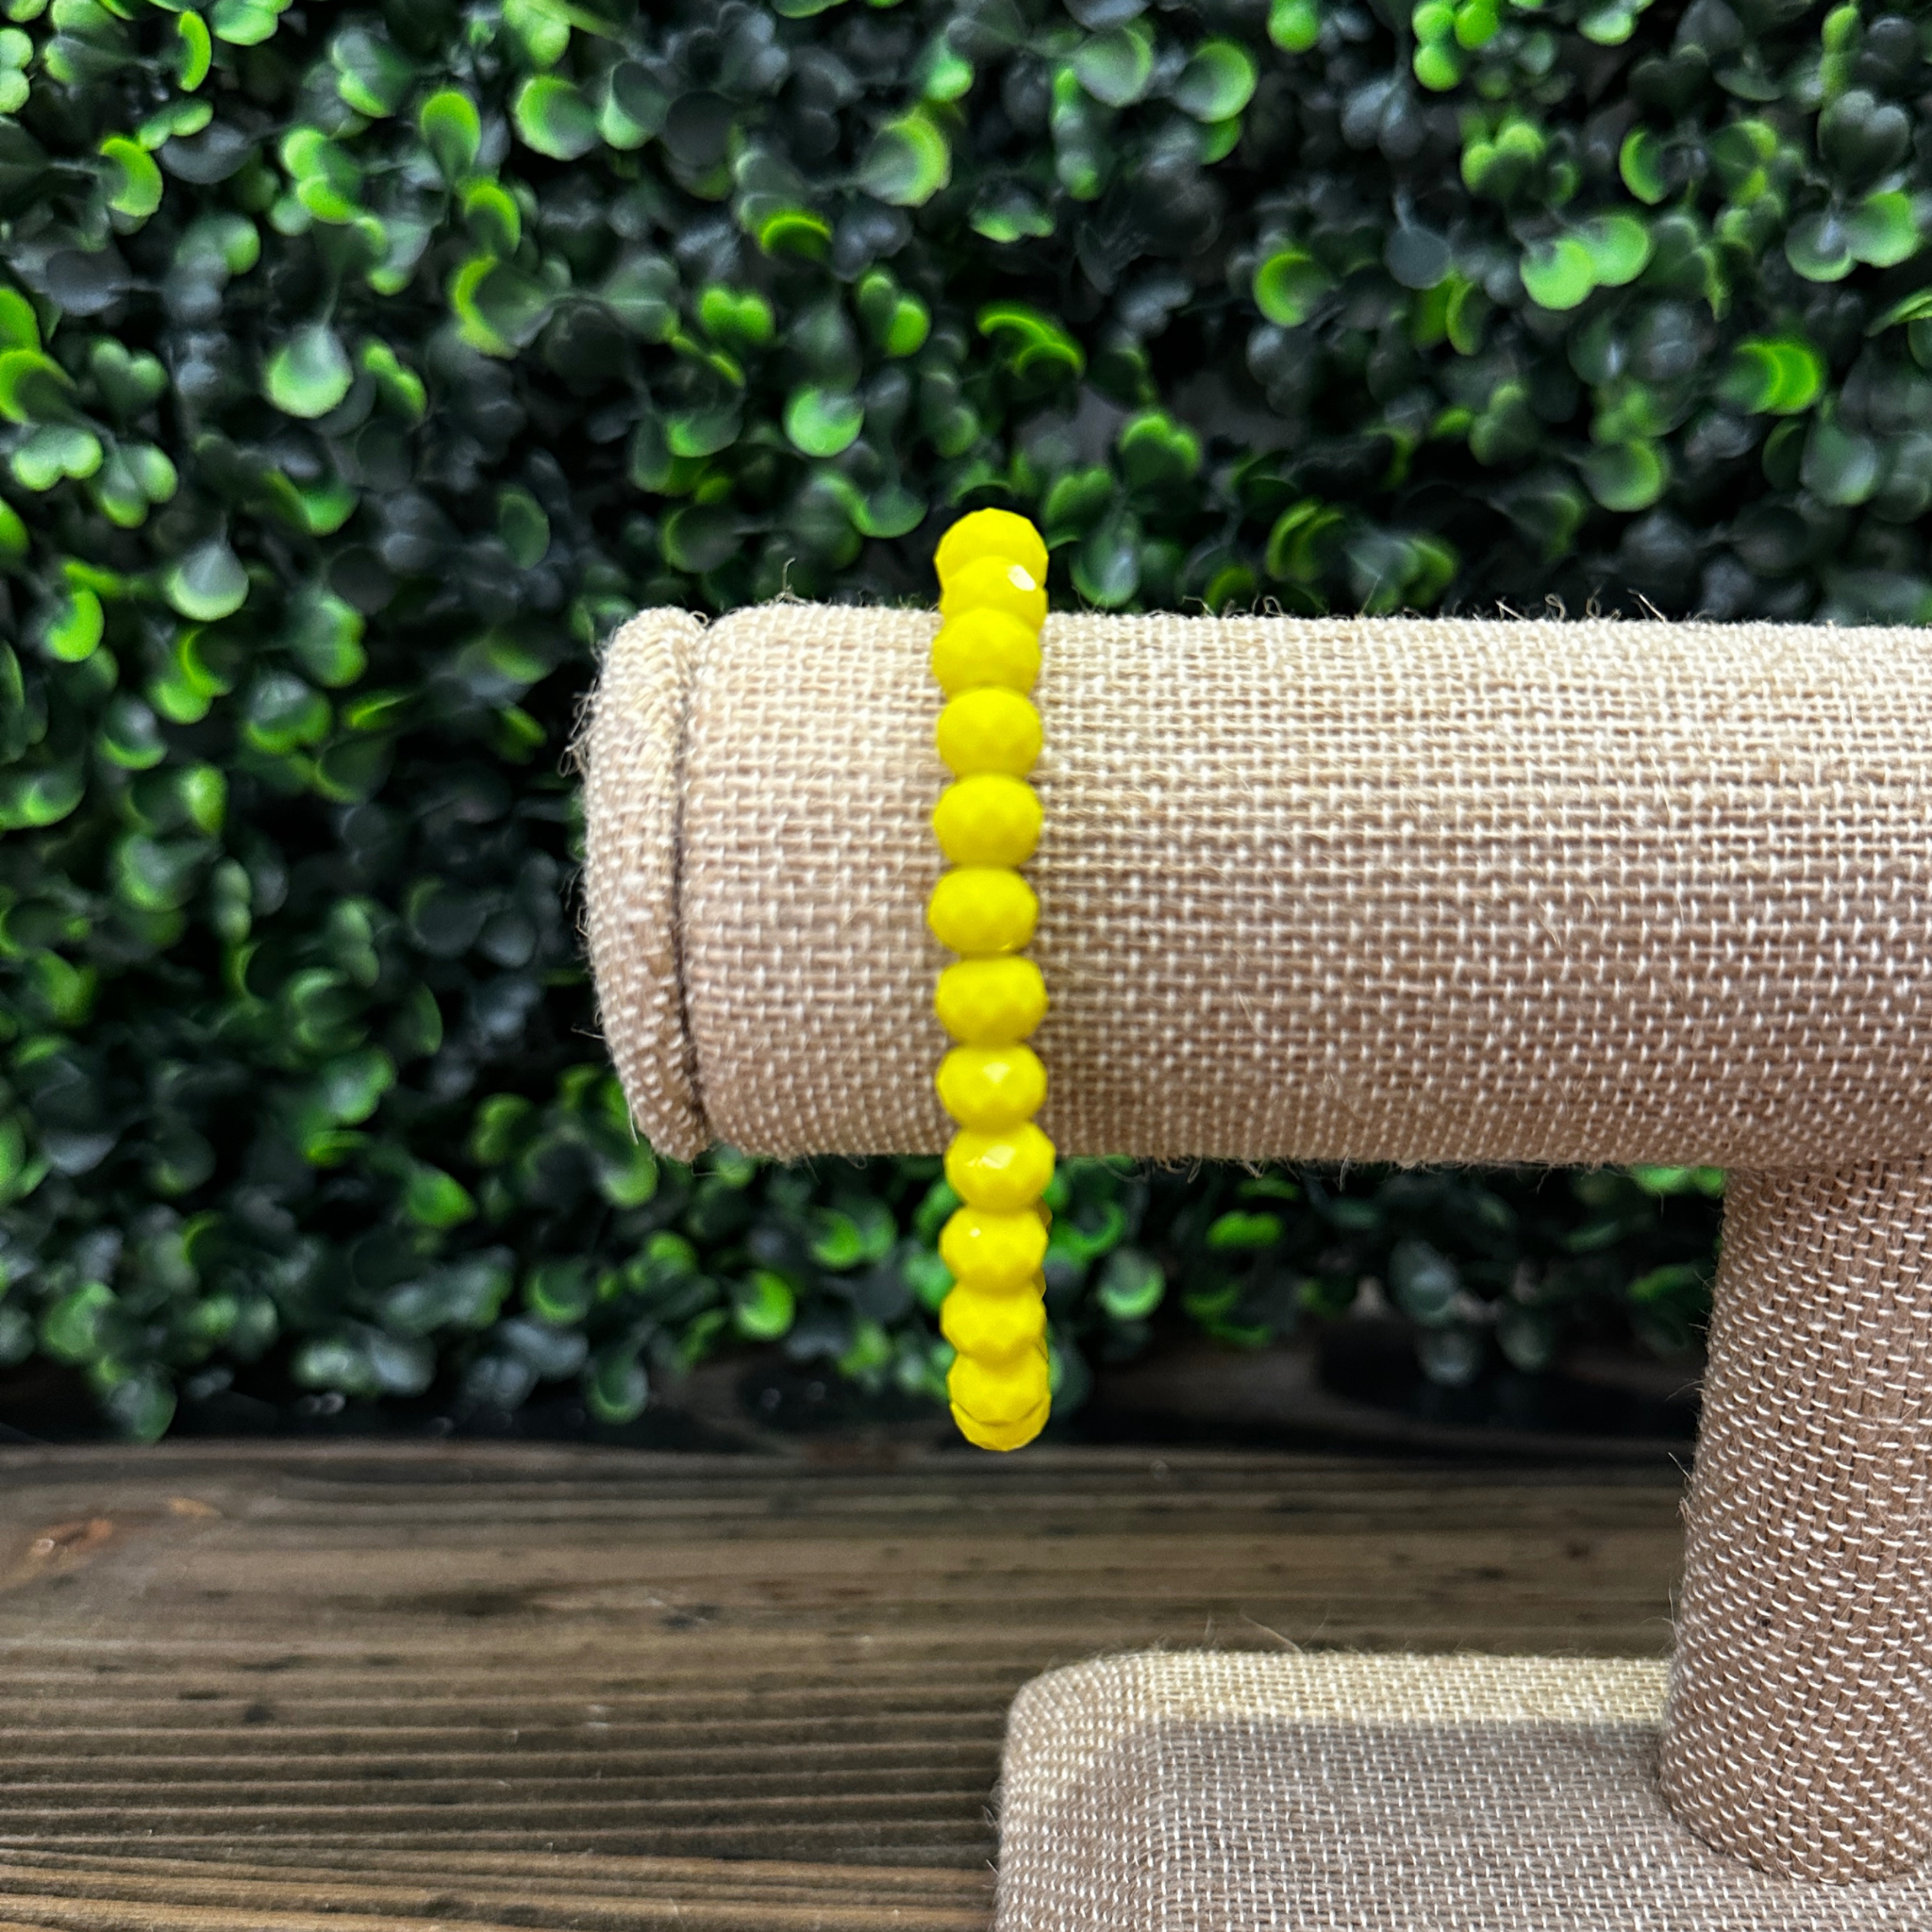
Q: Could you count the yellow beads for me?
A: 13